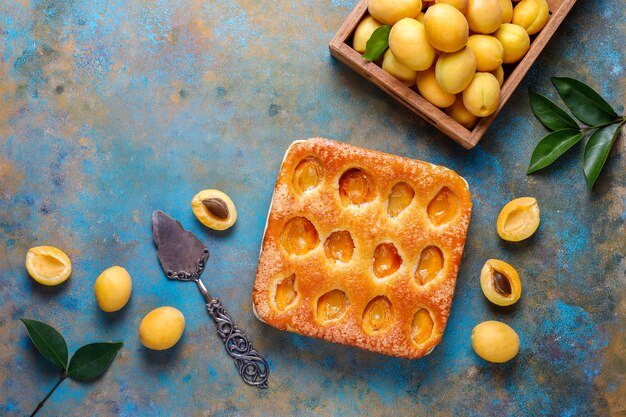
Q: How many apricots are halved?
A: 4